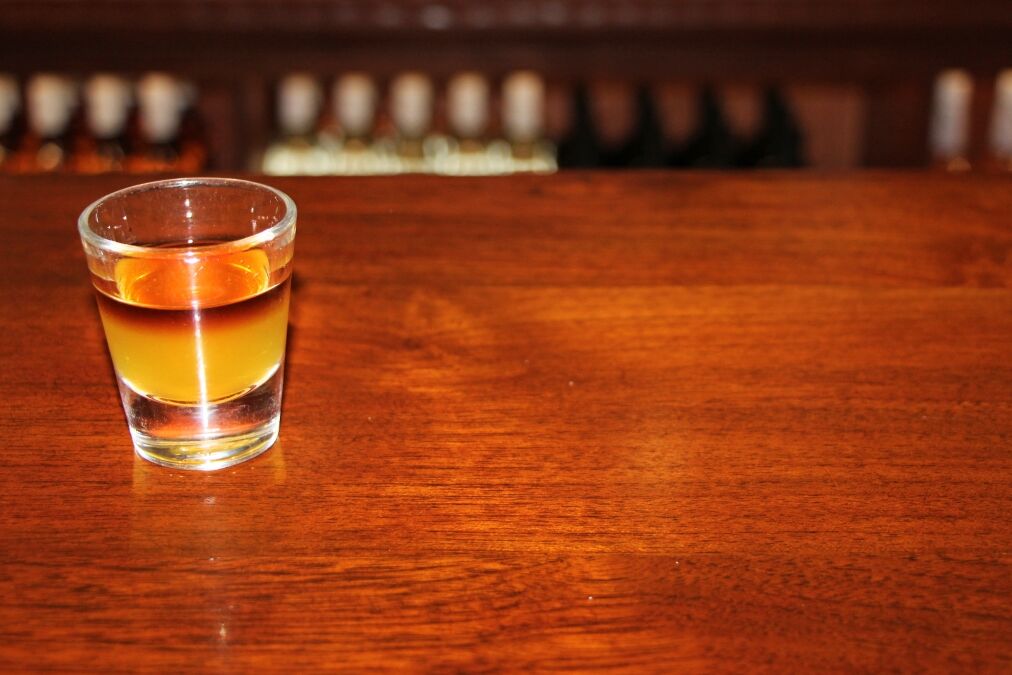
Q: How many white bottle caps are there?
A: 11